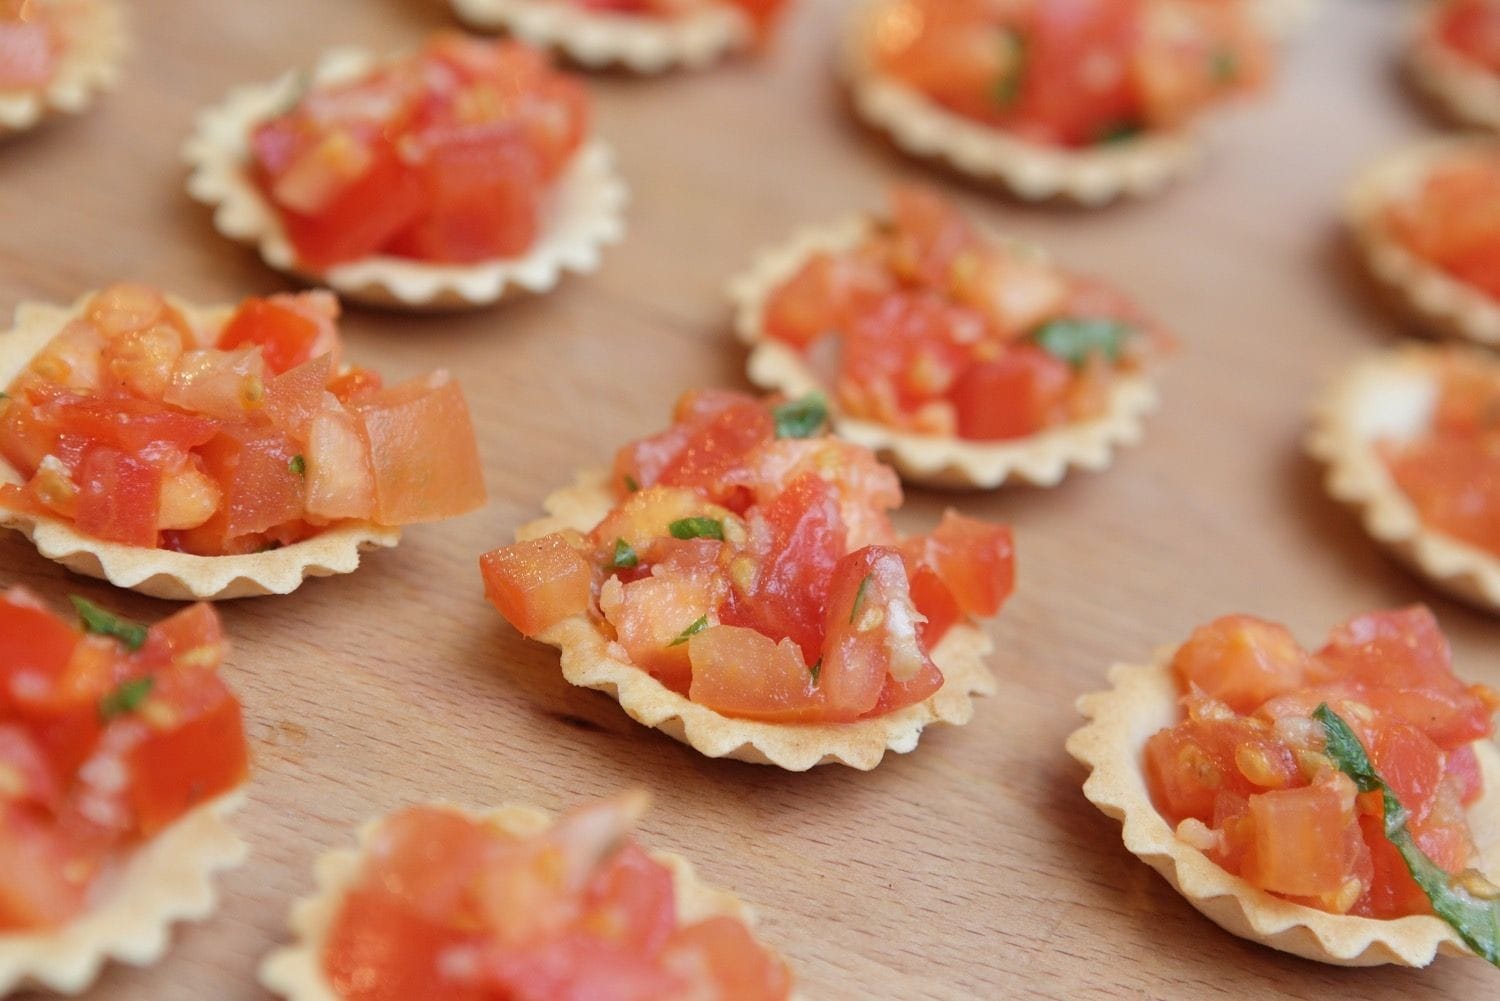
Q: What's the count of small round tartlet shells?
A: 13